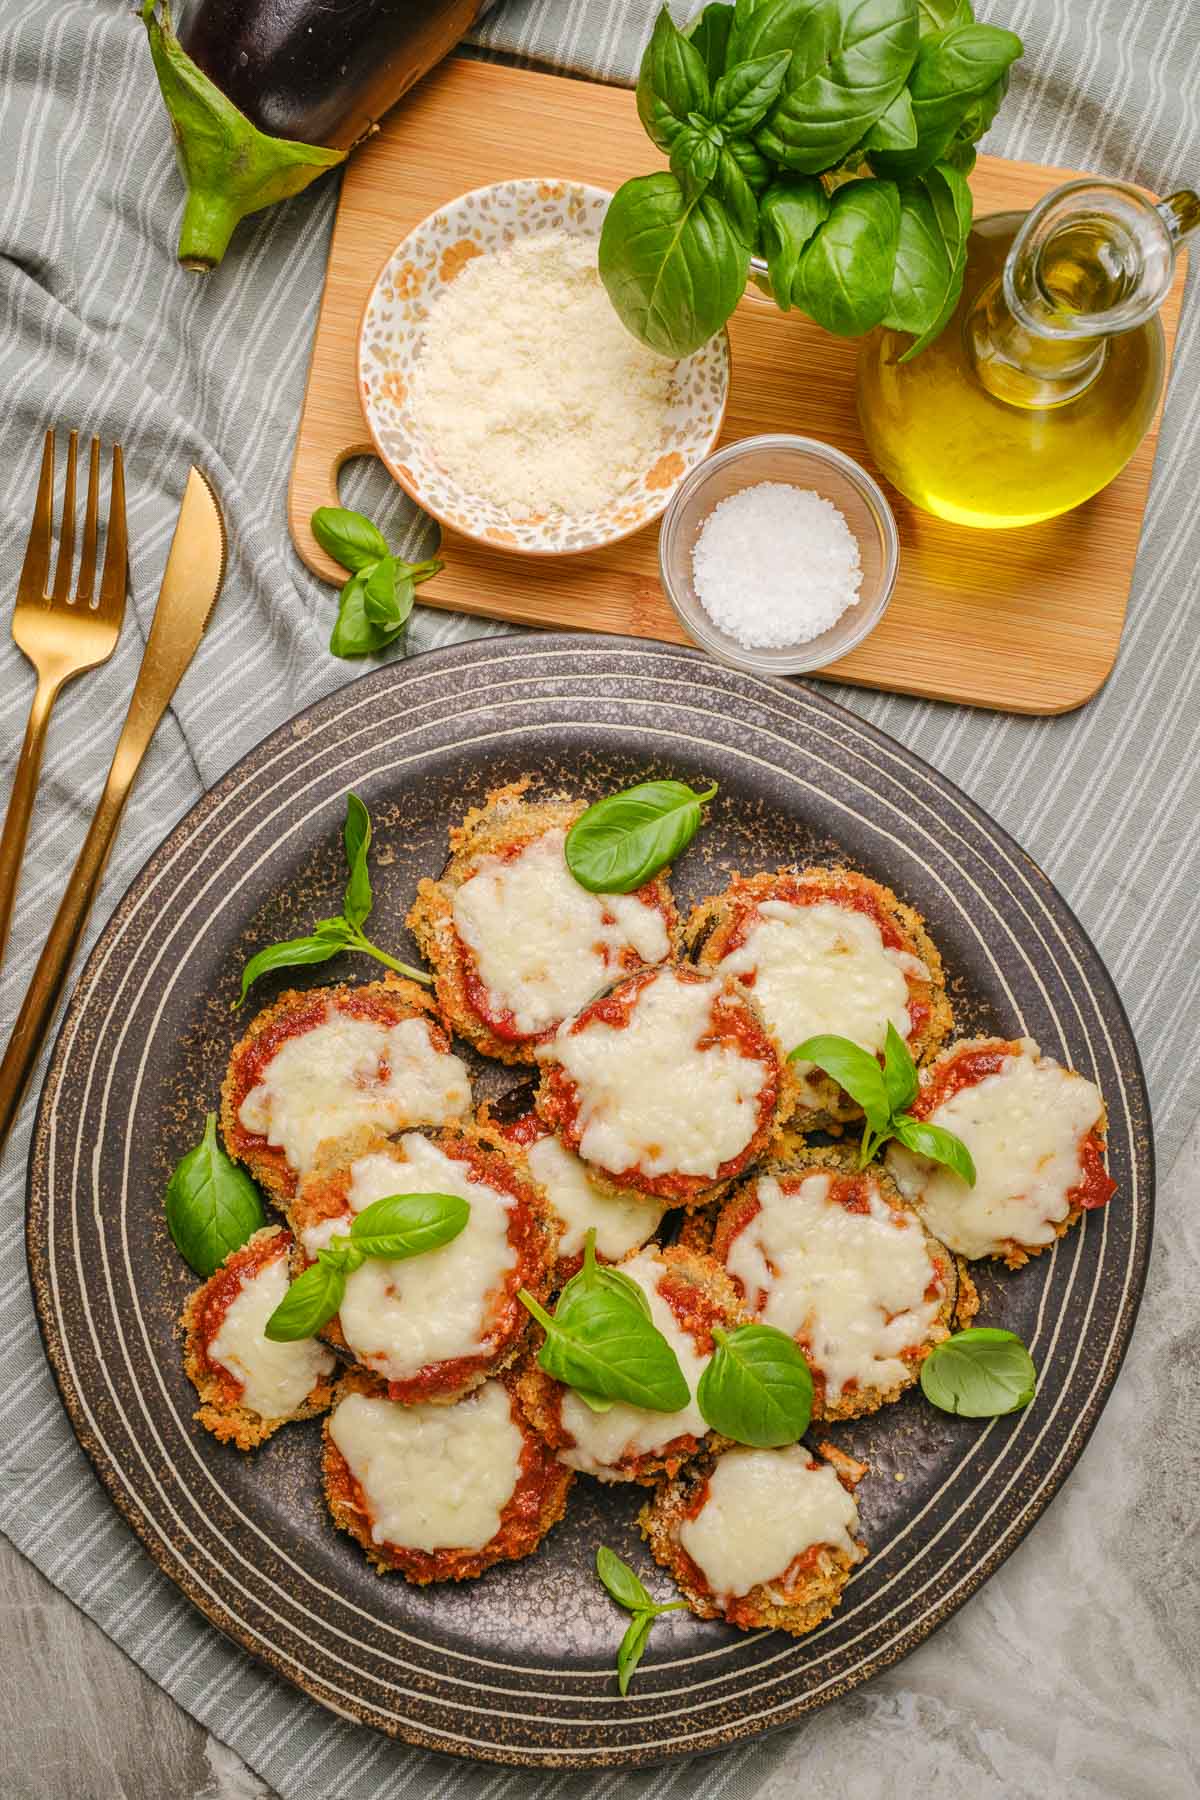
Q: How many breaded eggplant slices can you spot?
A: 12